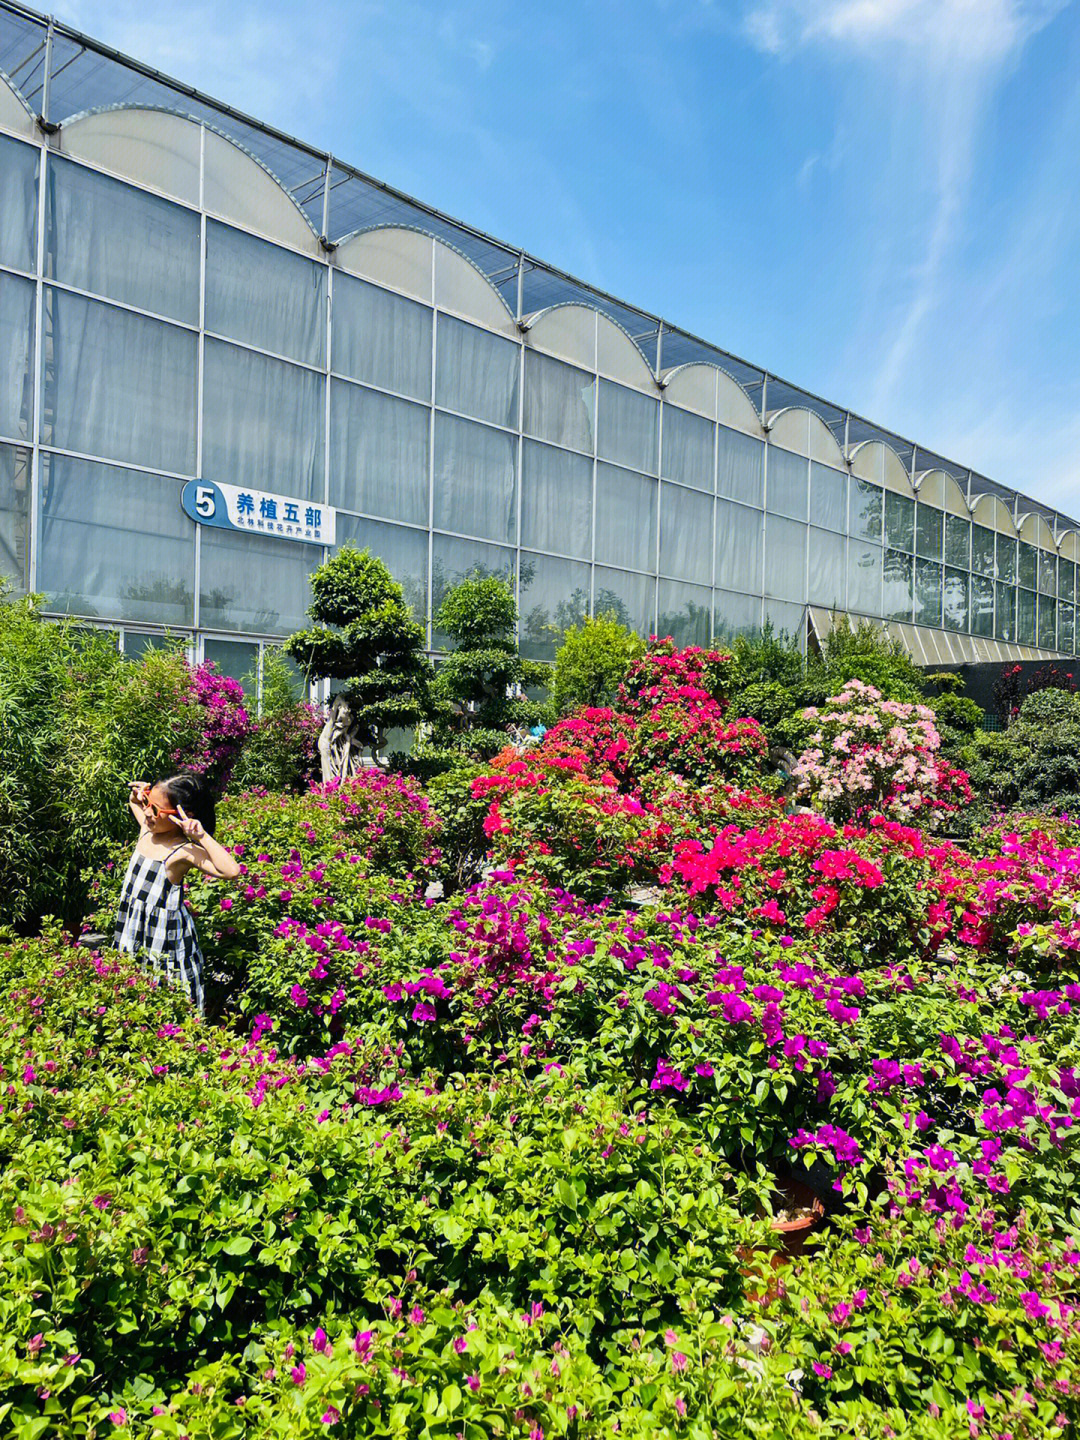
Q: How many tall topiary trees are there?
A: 2